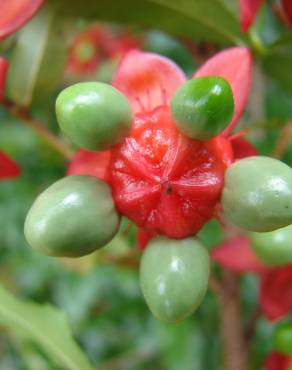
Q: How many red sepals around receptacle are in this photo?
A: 5